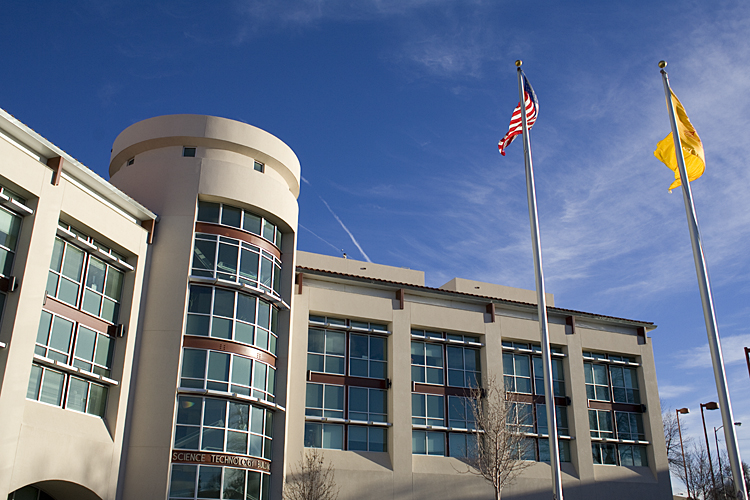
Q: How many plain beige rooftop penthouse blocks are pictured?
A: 2